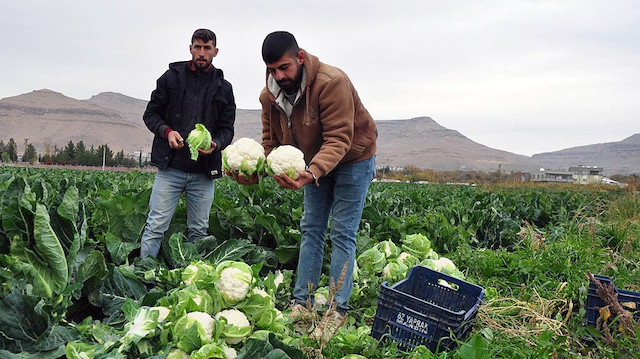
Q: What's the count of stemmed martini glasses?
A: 0